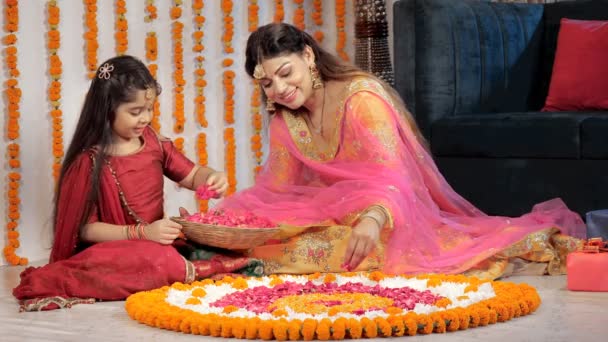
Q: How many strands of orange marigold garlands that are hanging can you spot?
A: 13